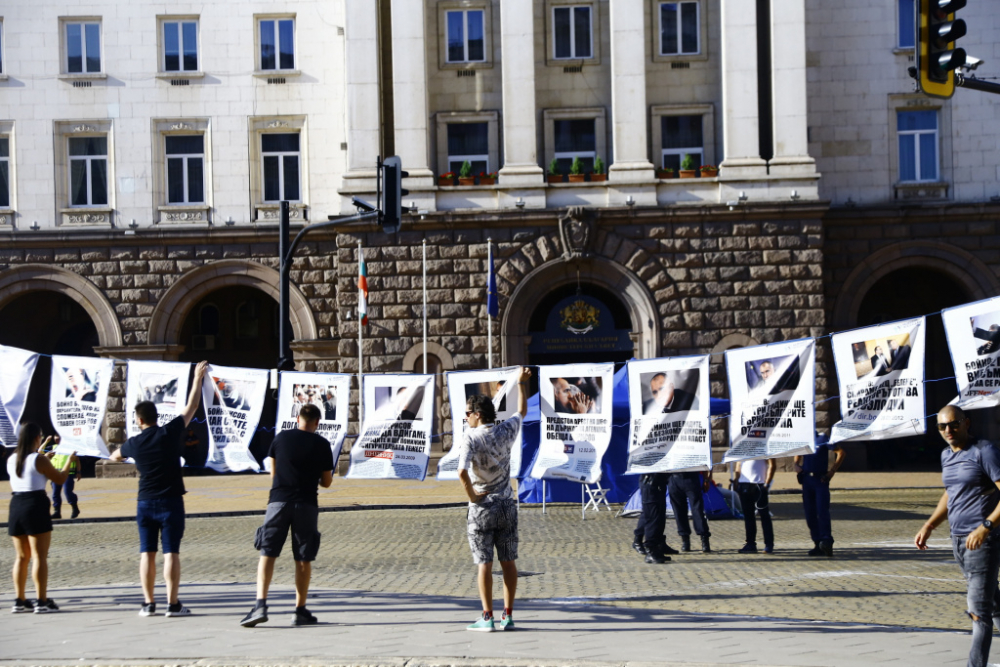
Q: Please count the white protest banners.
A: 12